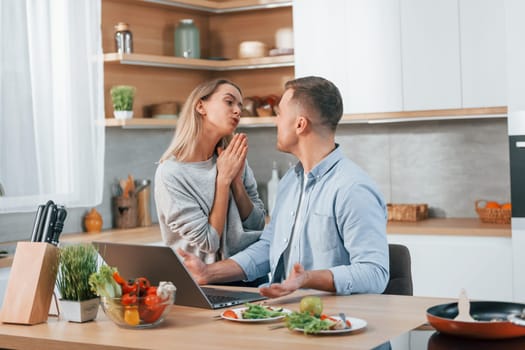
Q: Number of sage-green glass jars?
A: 1